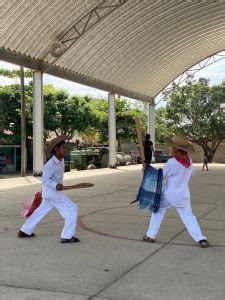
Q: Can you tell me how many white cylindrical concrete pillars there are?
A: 3